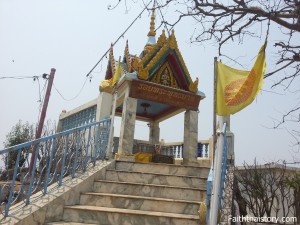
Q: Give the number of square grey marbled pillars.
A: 3